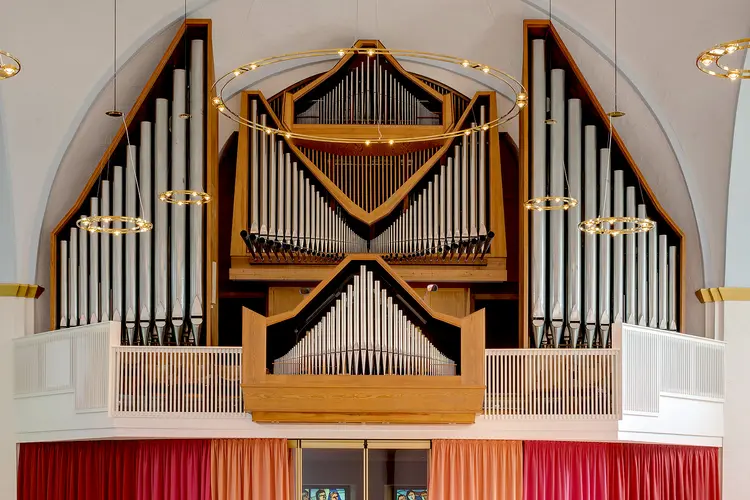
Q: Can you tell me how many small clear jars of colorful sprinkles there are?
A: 0